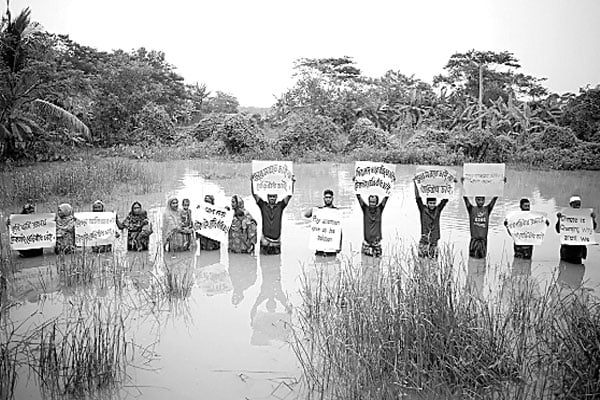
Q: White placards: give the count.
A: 10